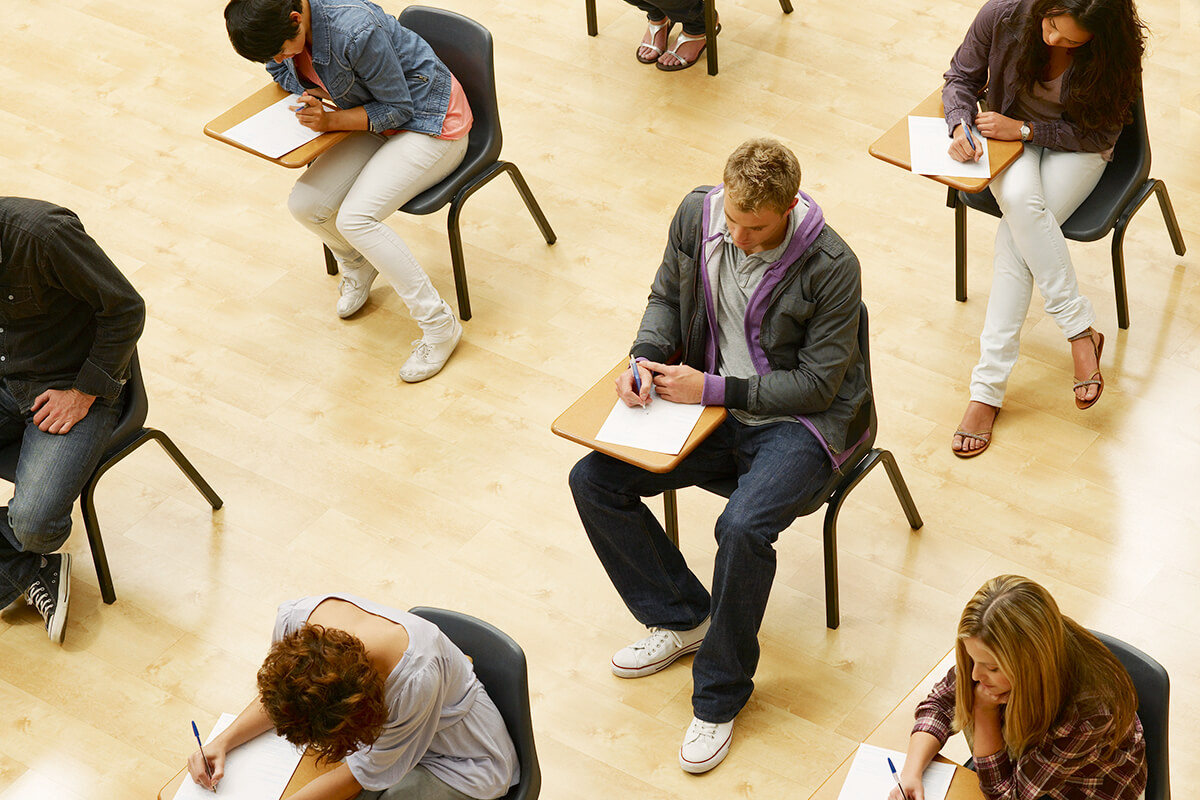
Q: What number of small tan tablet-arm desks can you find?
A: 5